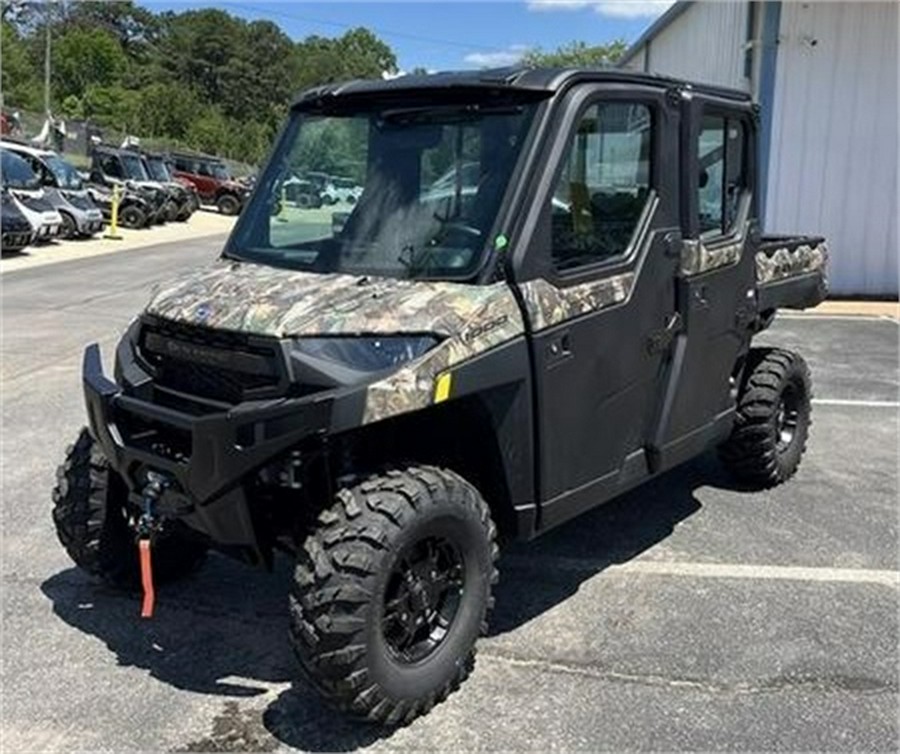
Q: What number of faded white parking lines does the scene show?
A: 2